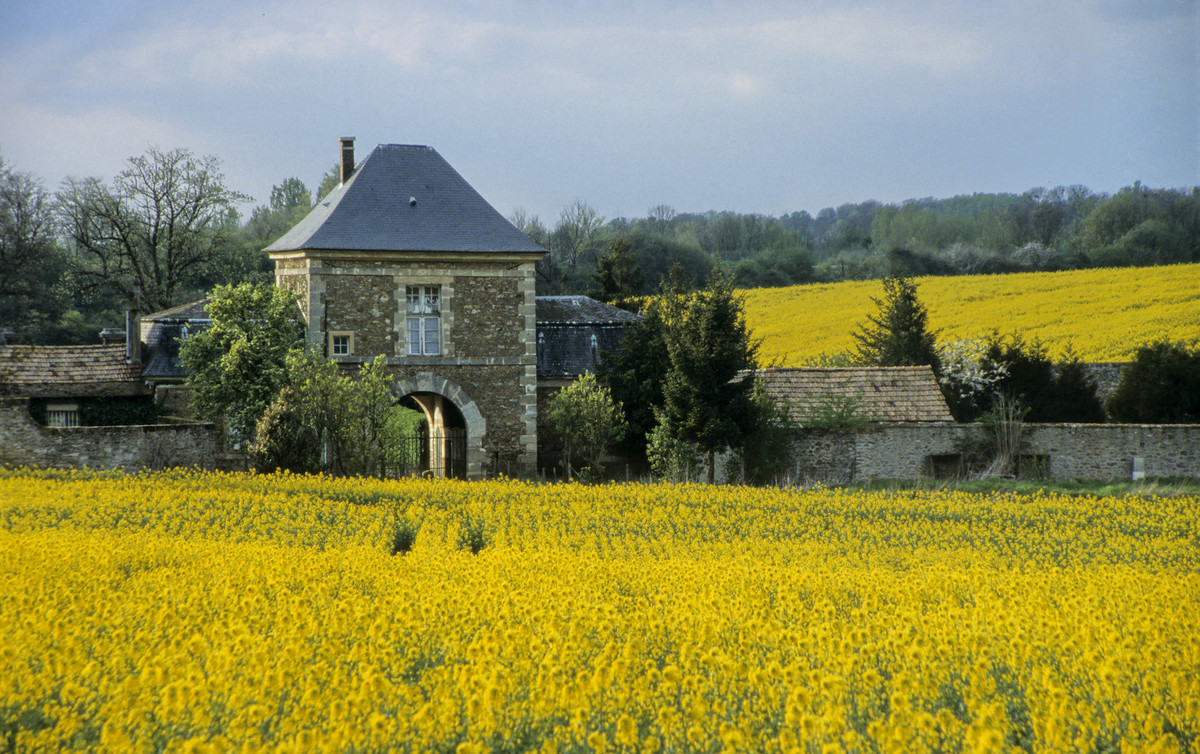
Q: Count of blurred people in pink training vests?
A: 0